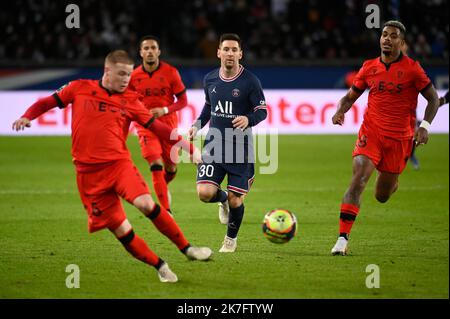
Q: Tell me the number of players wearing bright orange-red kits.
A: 3